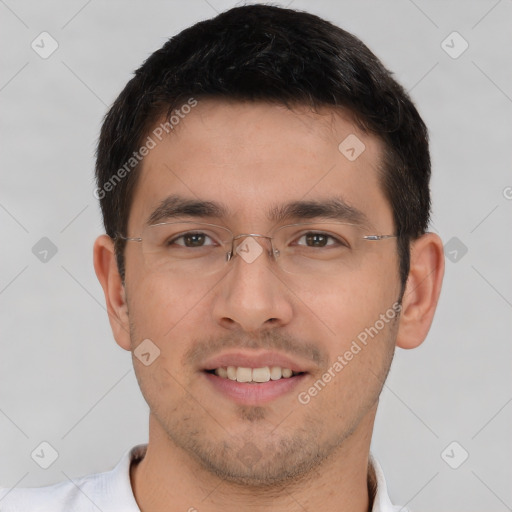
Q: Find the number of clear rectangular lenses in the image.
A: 2